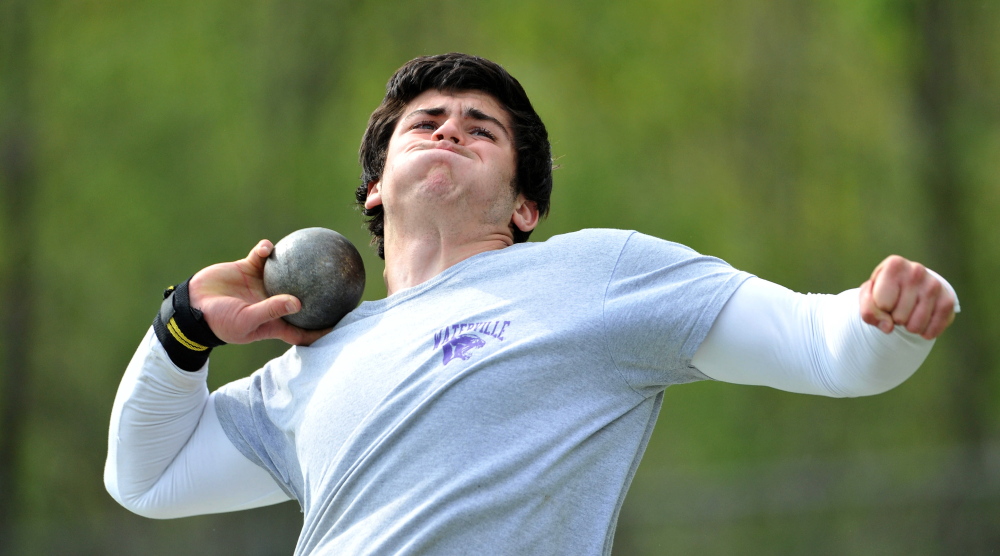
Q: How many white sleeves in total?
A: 2